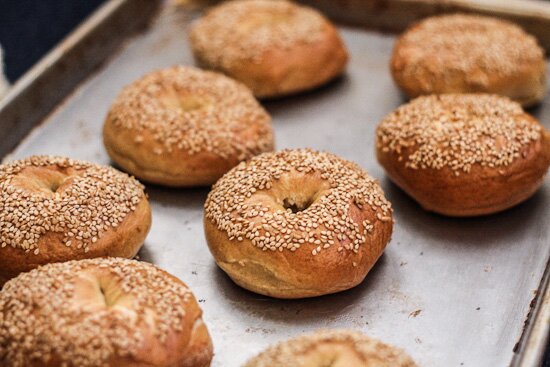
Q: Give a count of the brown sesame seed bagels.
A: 8